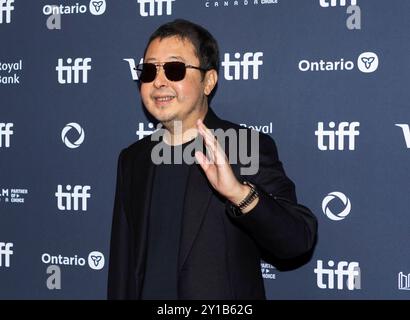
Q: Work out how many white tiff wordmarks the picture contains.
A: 11